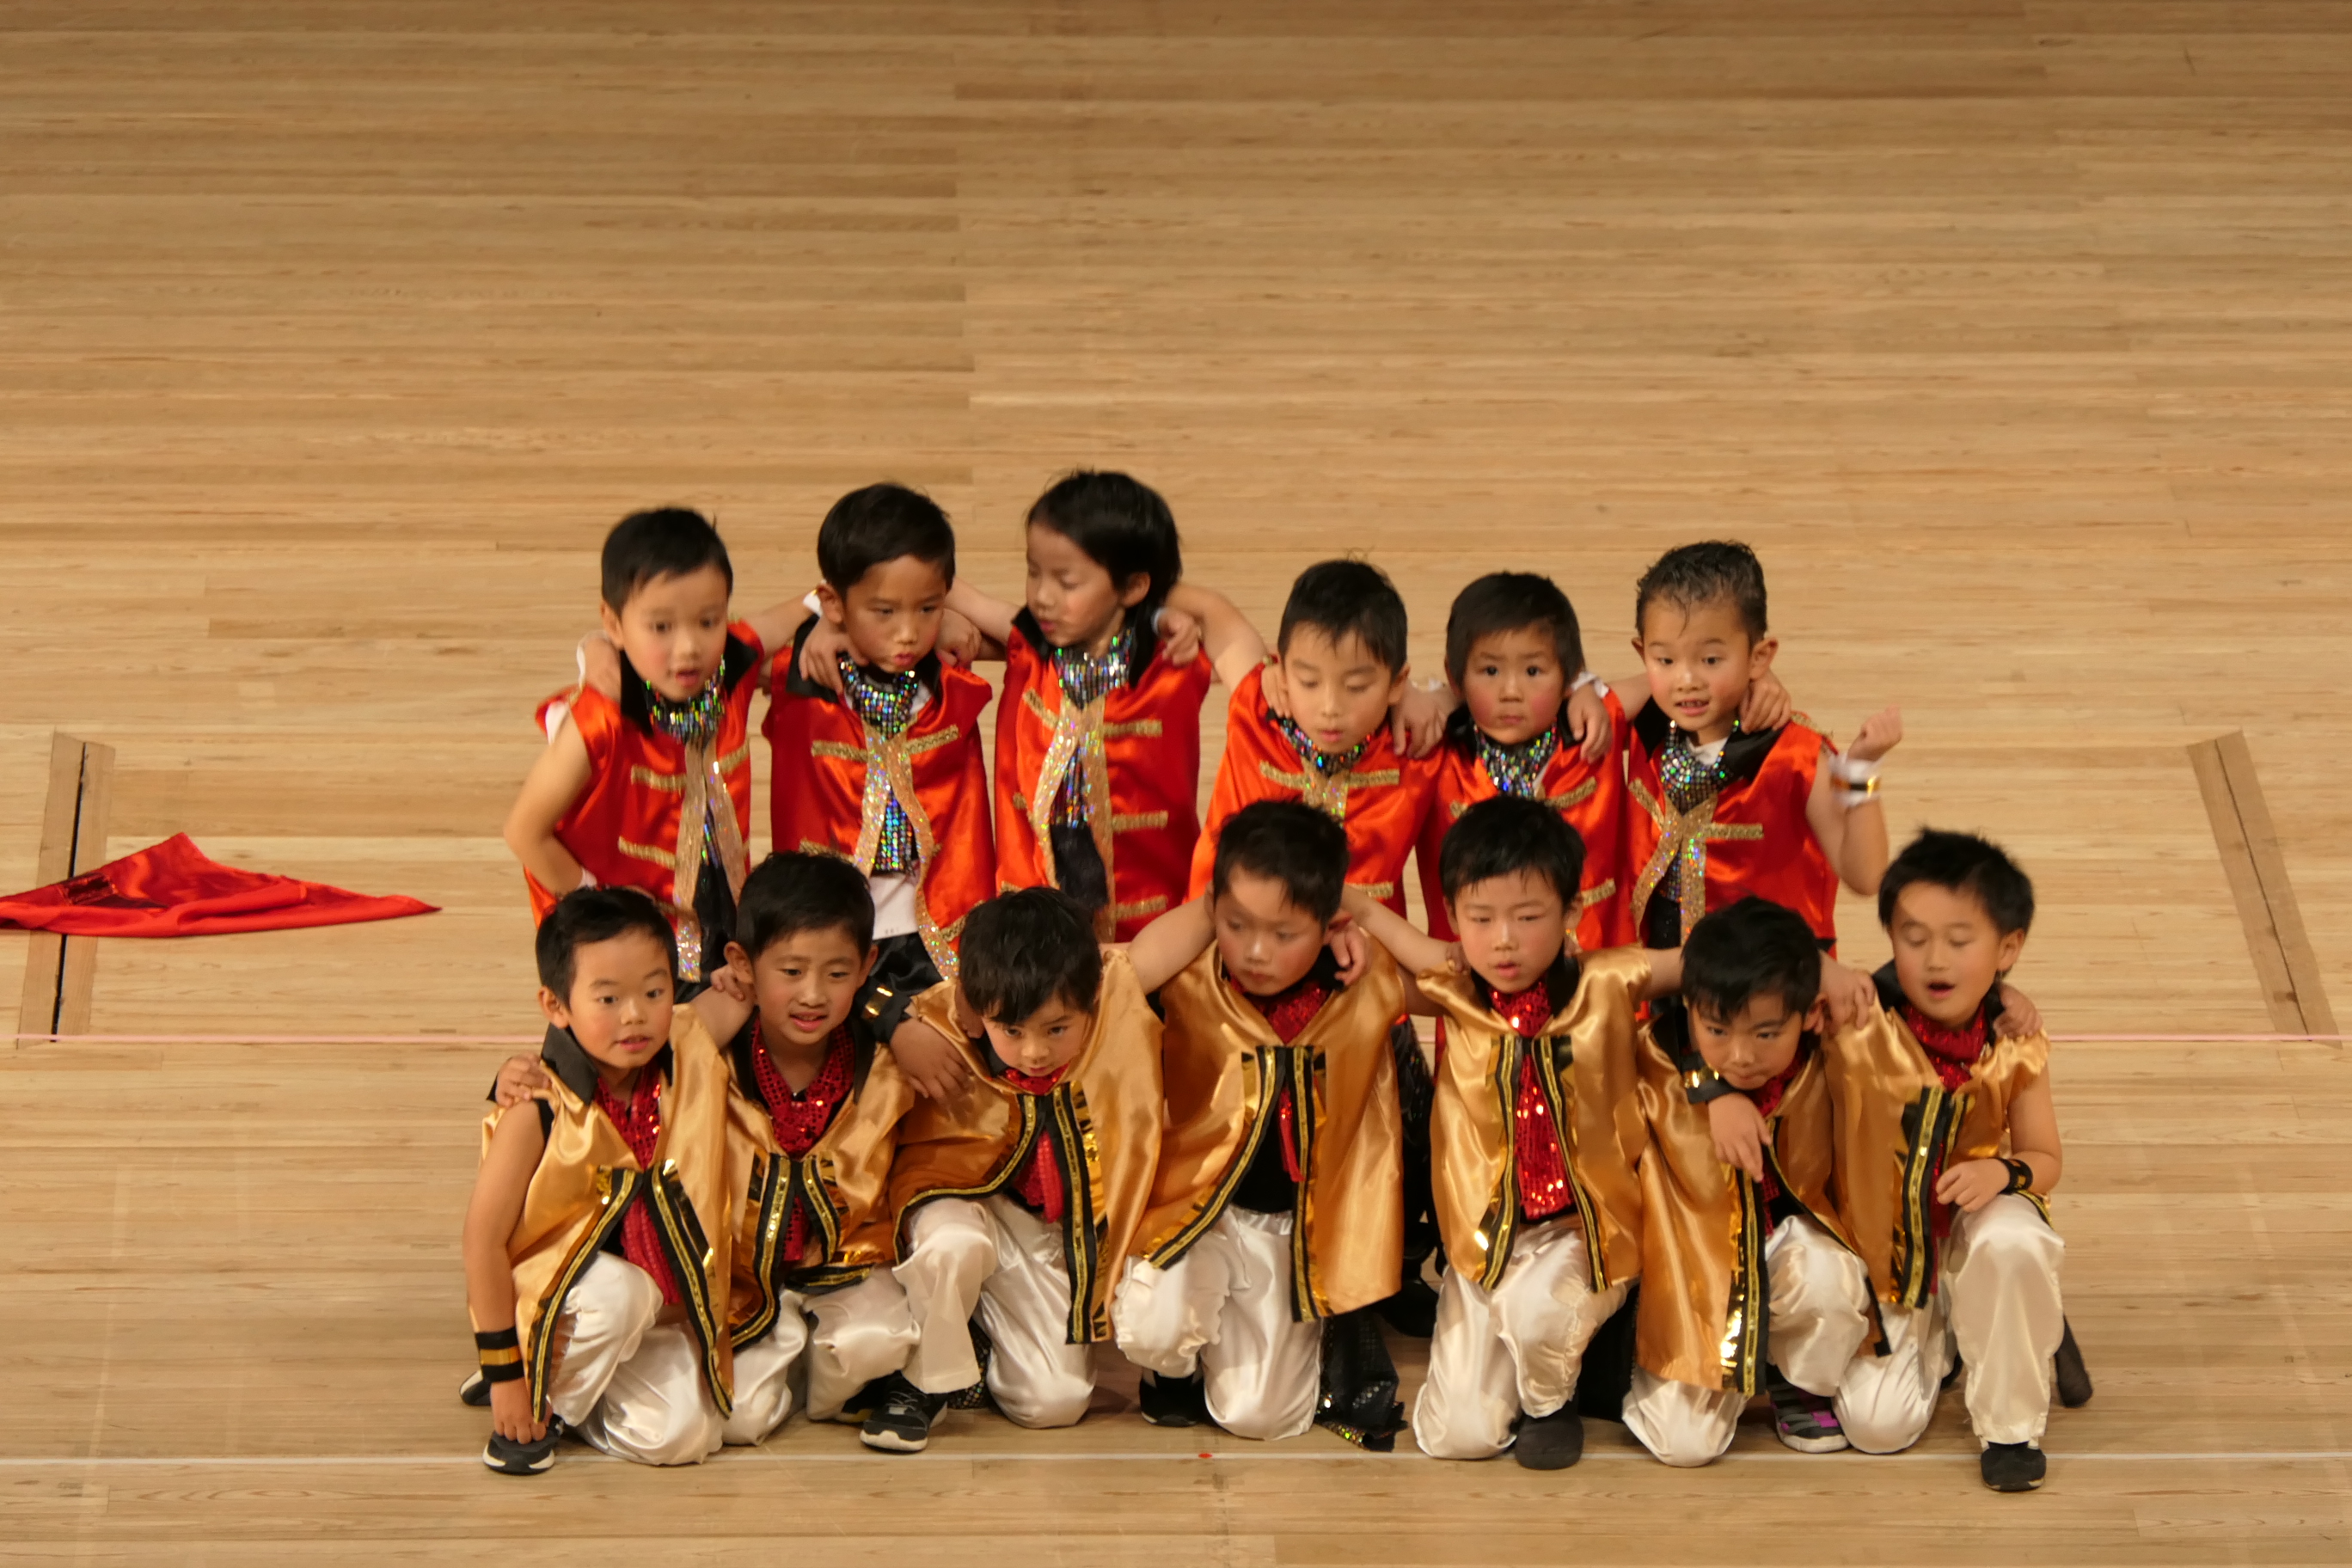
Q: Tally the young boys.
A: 13